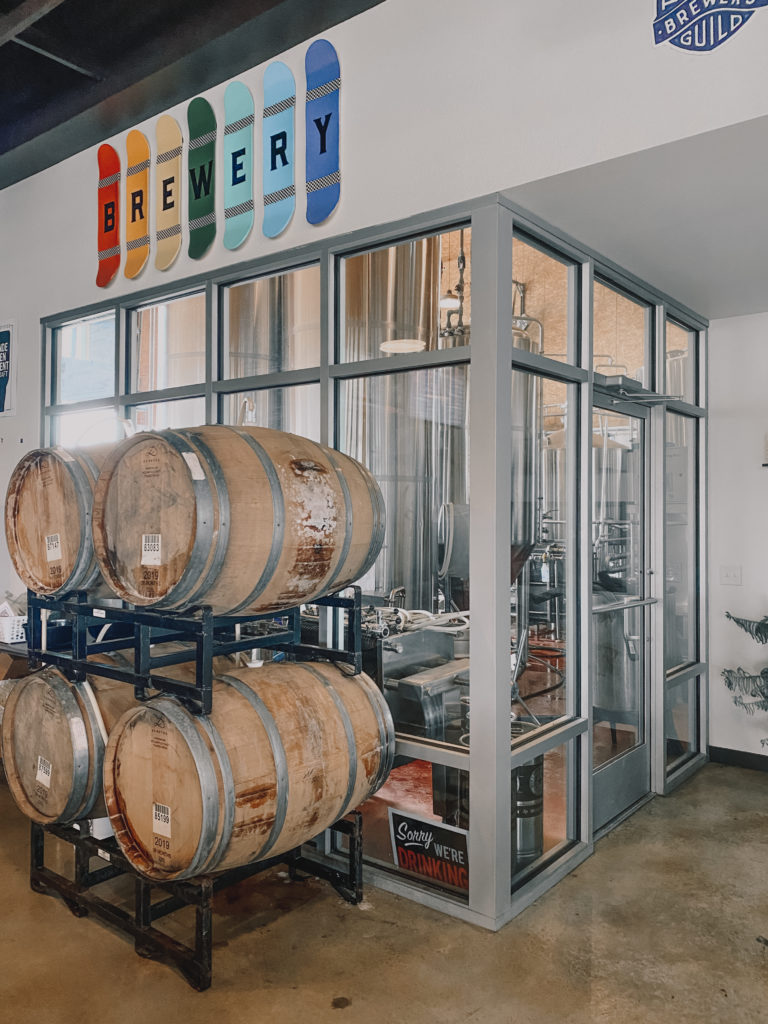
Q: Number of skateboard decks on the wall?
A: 7